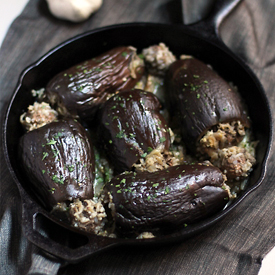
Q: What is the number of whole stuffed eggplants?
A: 5